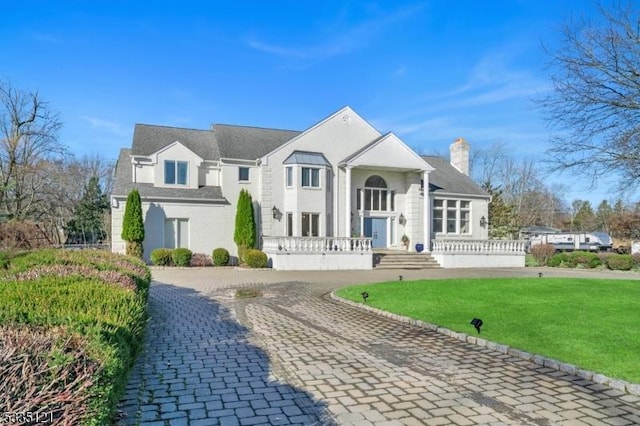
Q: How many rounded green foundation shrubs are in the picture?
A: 4